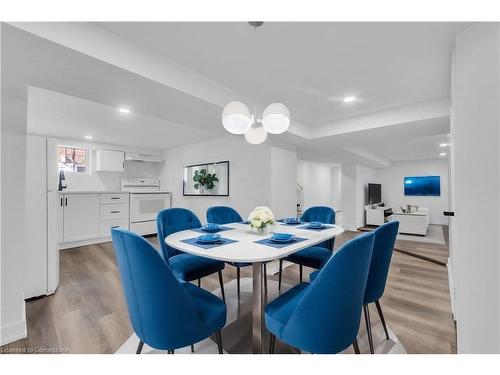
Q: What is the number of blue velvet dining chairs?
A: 6